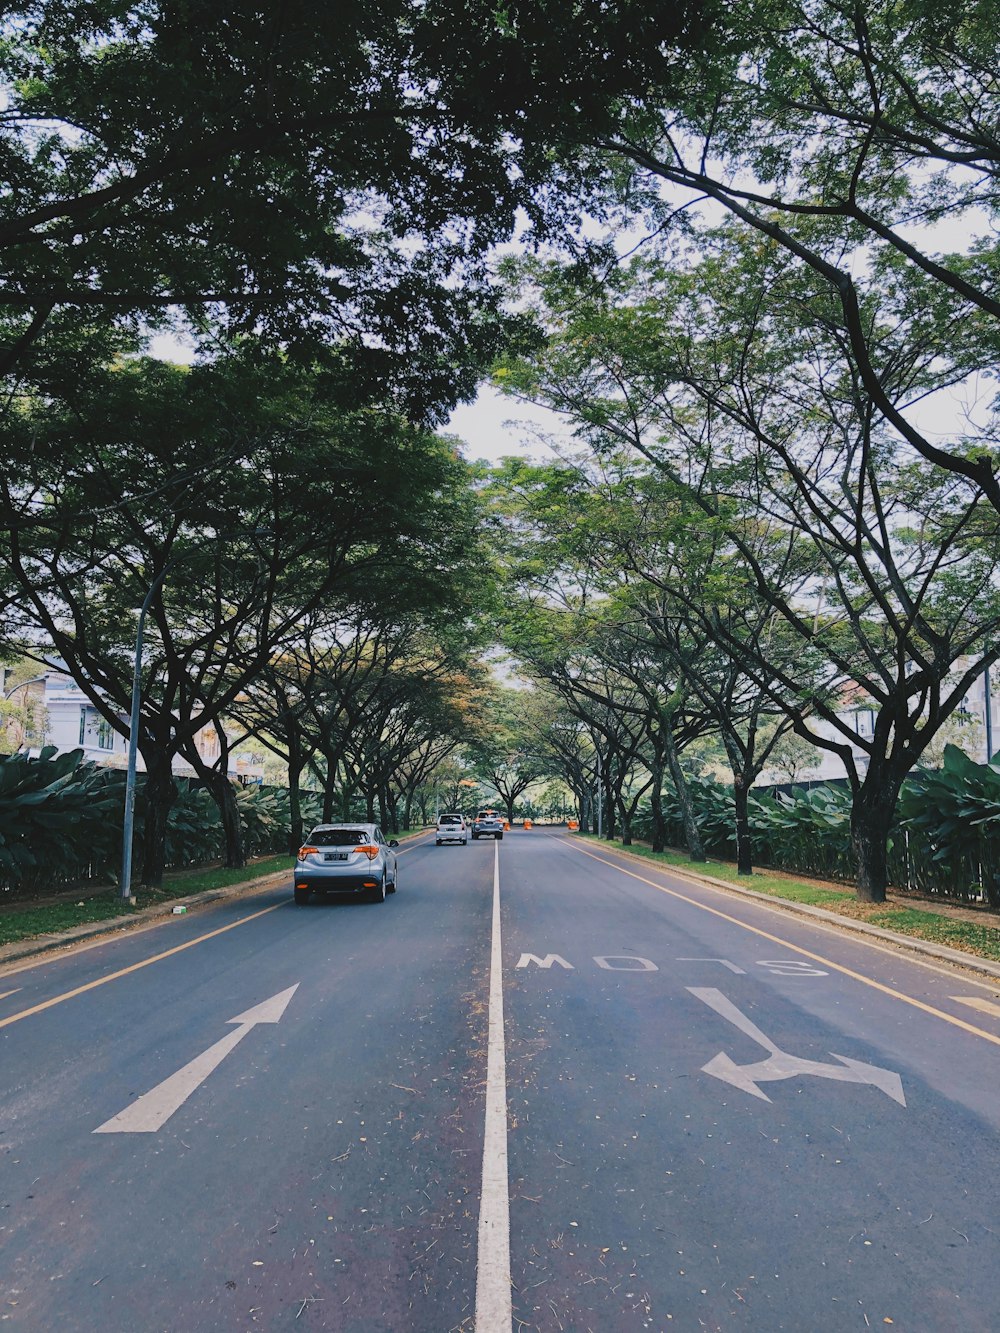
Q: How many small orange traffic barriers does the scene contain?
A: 3